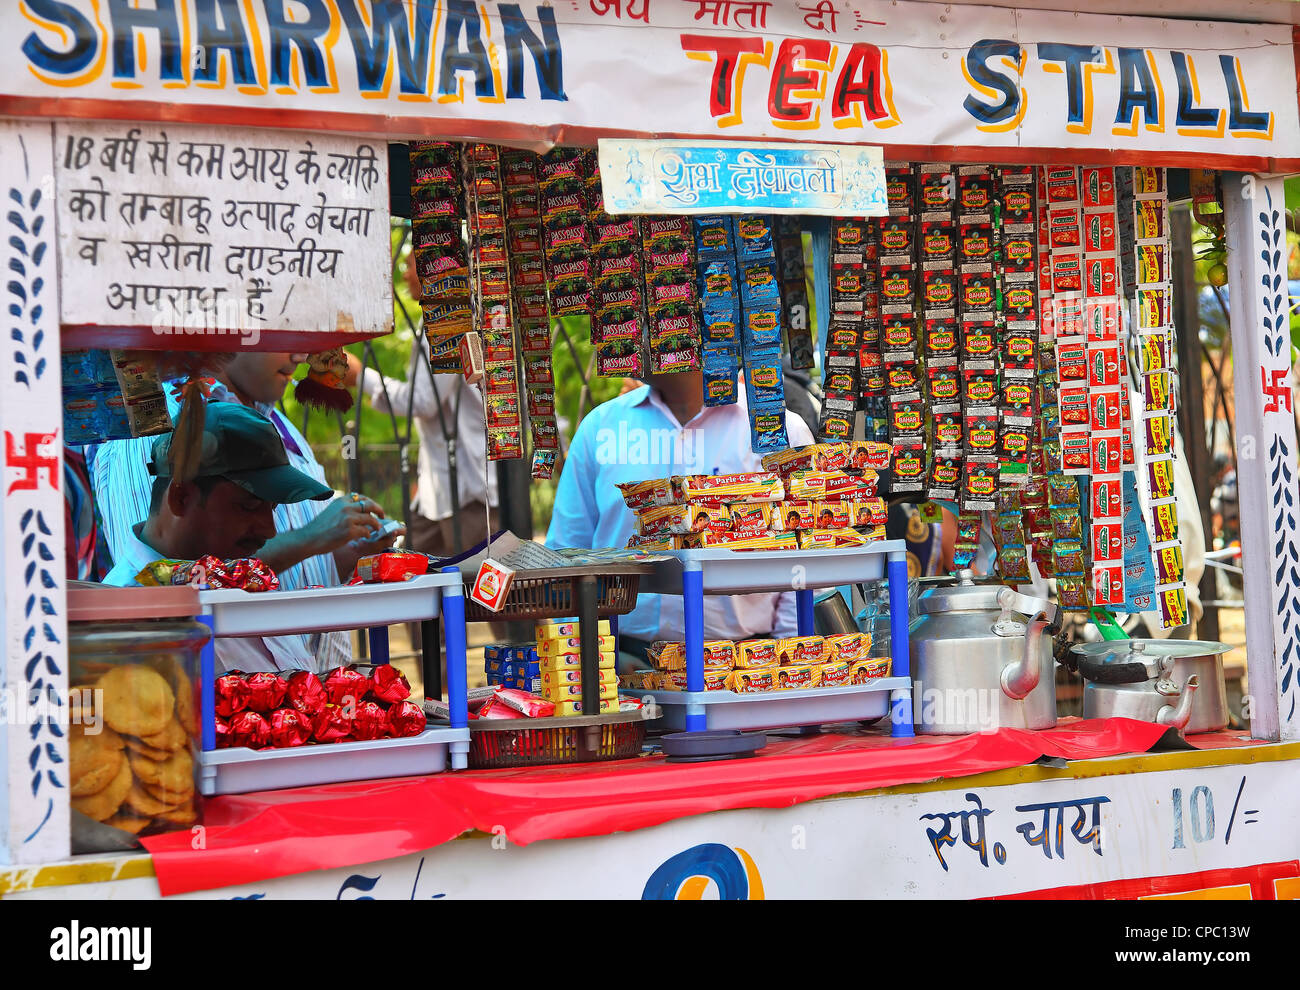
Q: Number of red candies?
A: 11